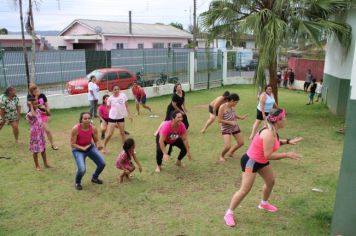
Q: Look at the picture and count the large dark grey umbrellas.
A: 0